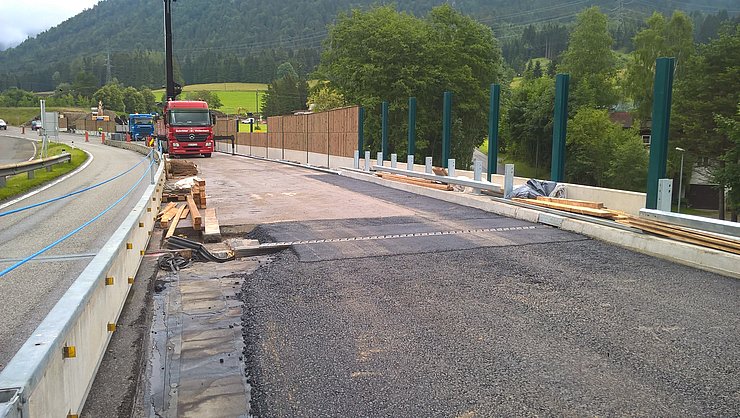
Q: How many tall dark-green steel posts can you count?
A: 7